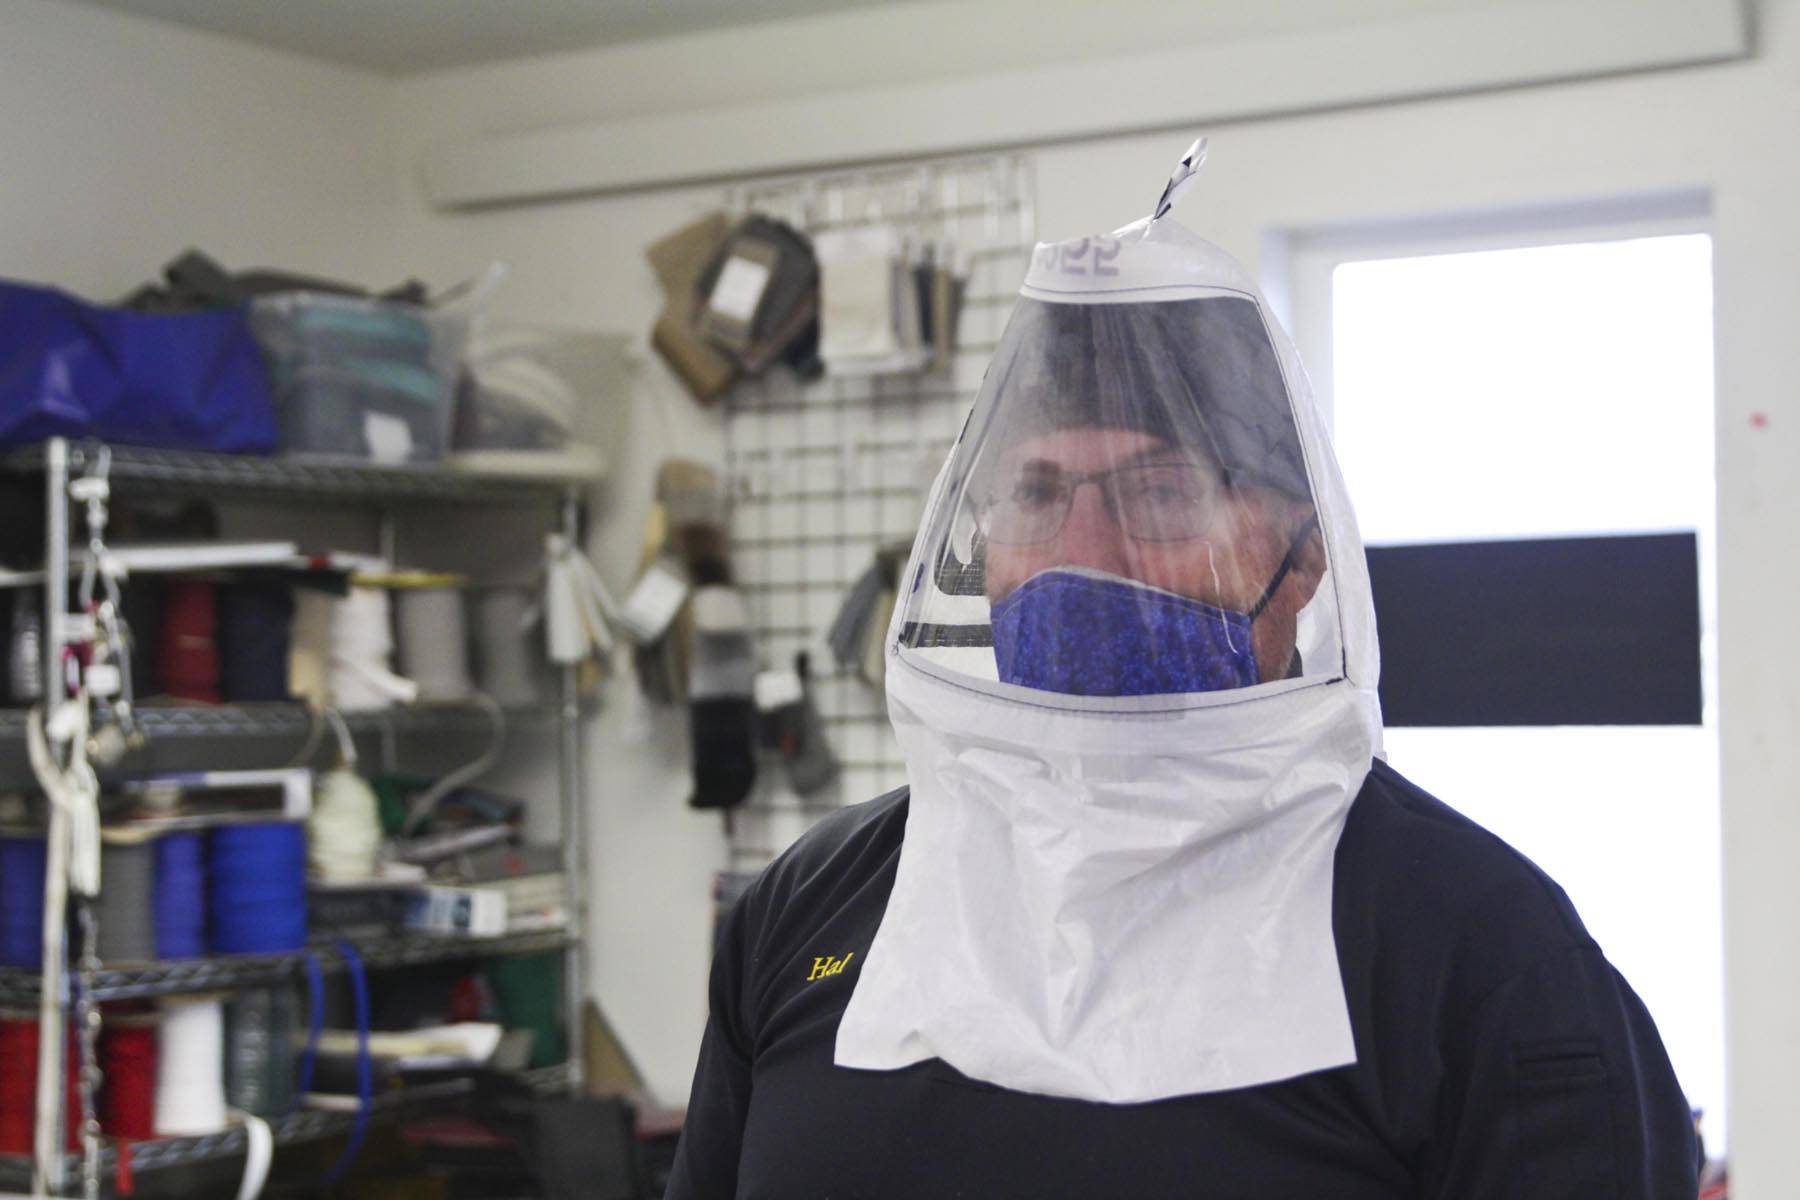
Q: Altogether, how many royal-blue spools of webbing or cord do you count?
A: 3